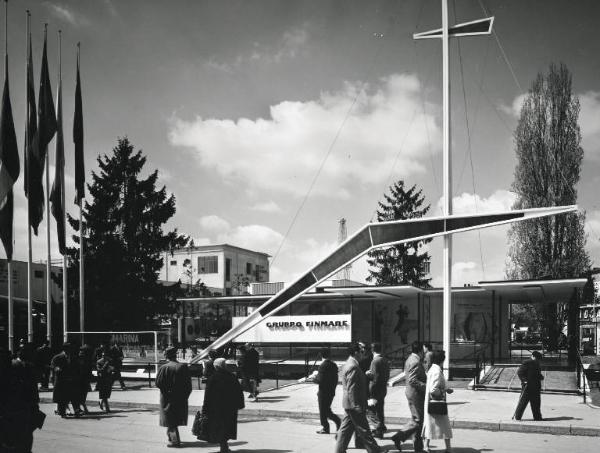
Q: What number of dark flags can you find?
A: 5